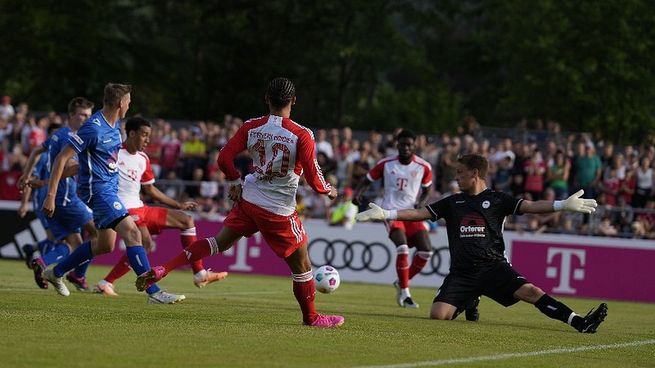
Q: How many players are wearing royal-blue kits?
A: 3